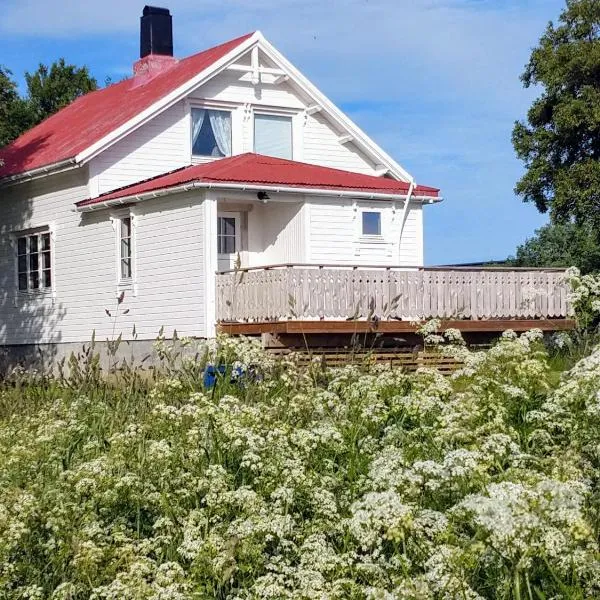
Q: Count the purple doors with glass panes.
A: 0